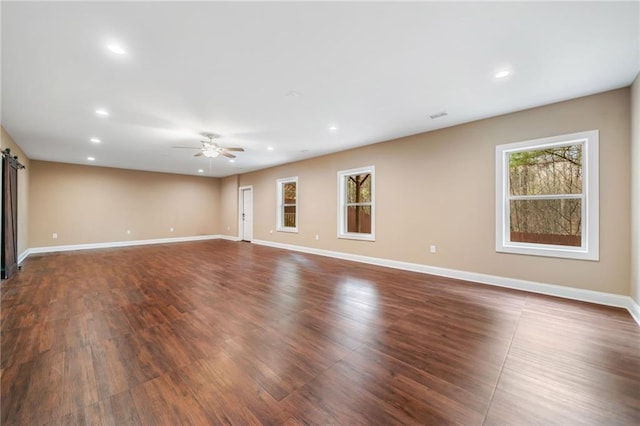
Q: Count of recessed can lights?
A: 9